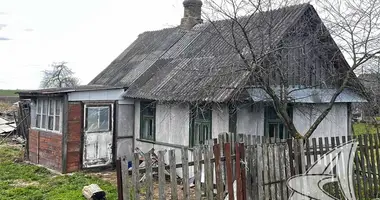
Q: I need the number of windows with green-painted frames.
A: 3